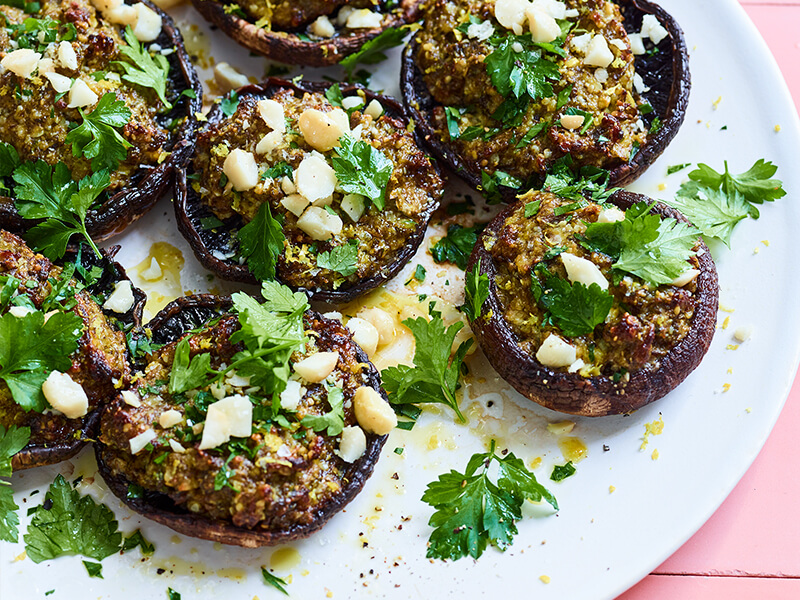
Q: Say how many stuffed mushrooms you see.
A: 7